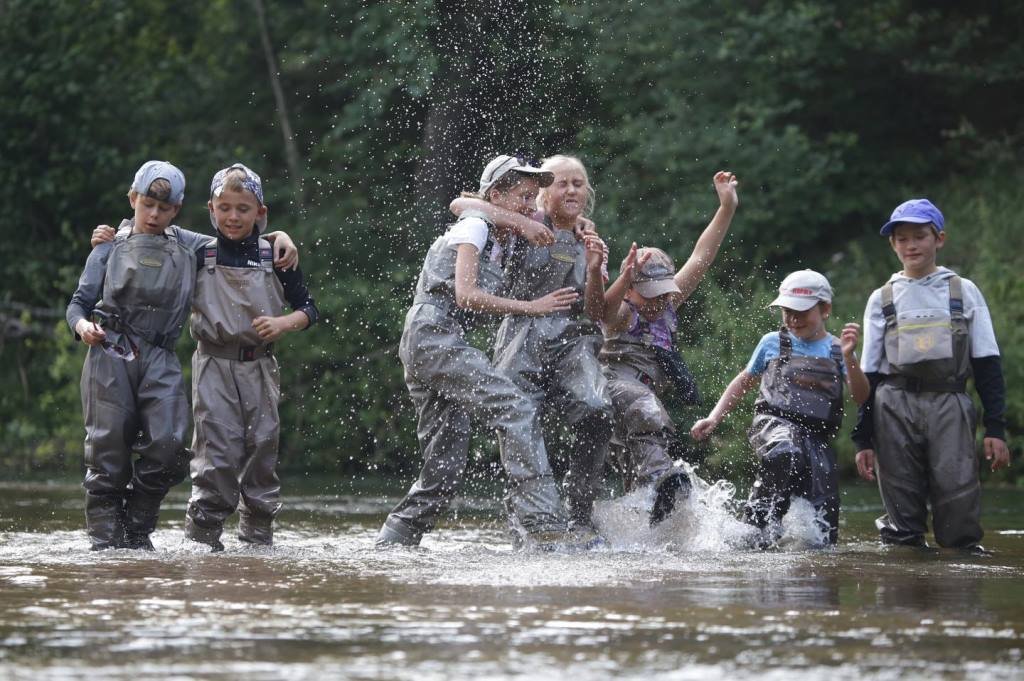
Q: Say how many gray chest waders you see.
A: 7